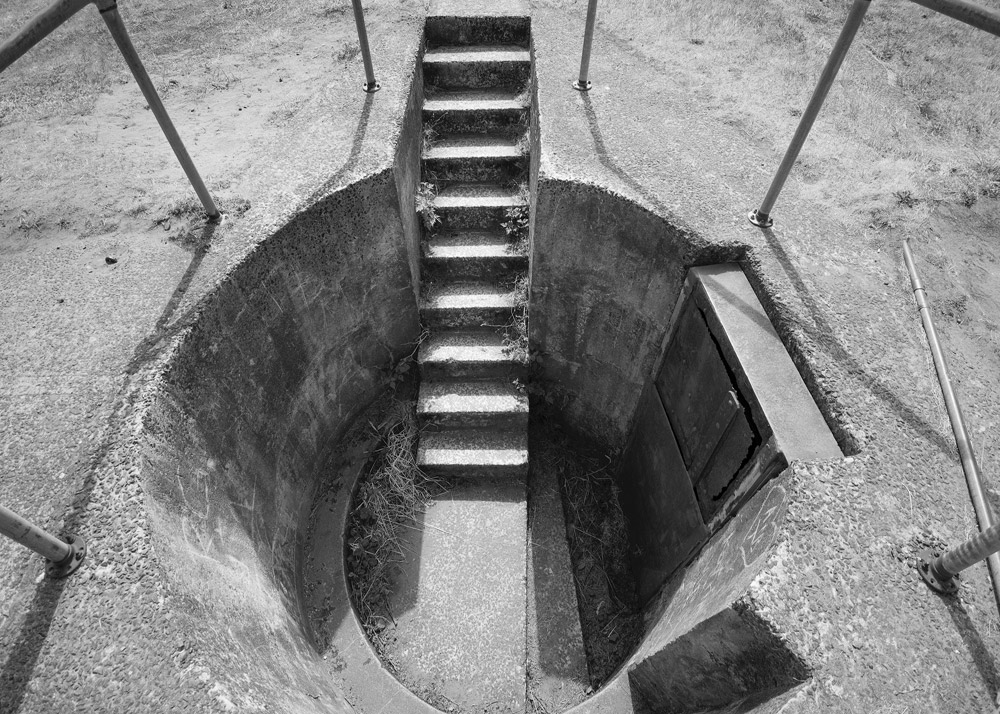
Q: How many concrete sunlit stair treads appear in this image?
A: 9